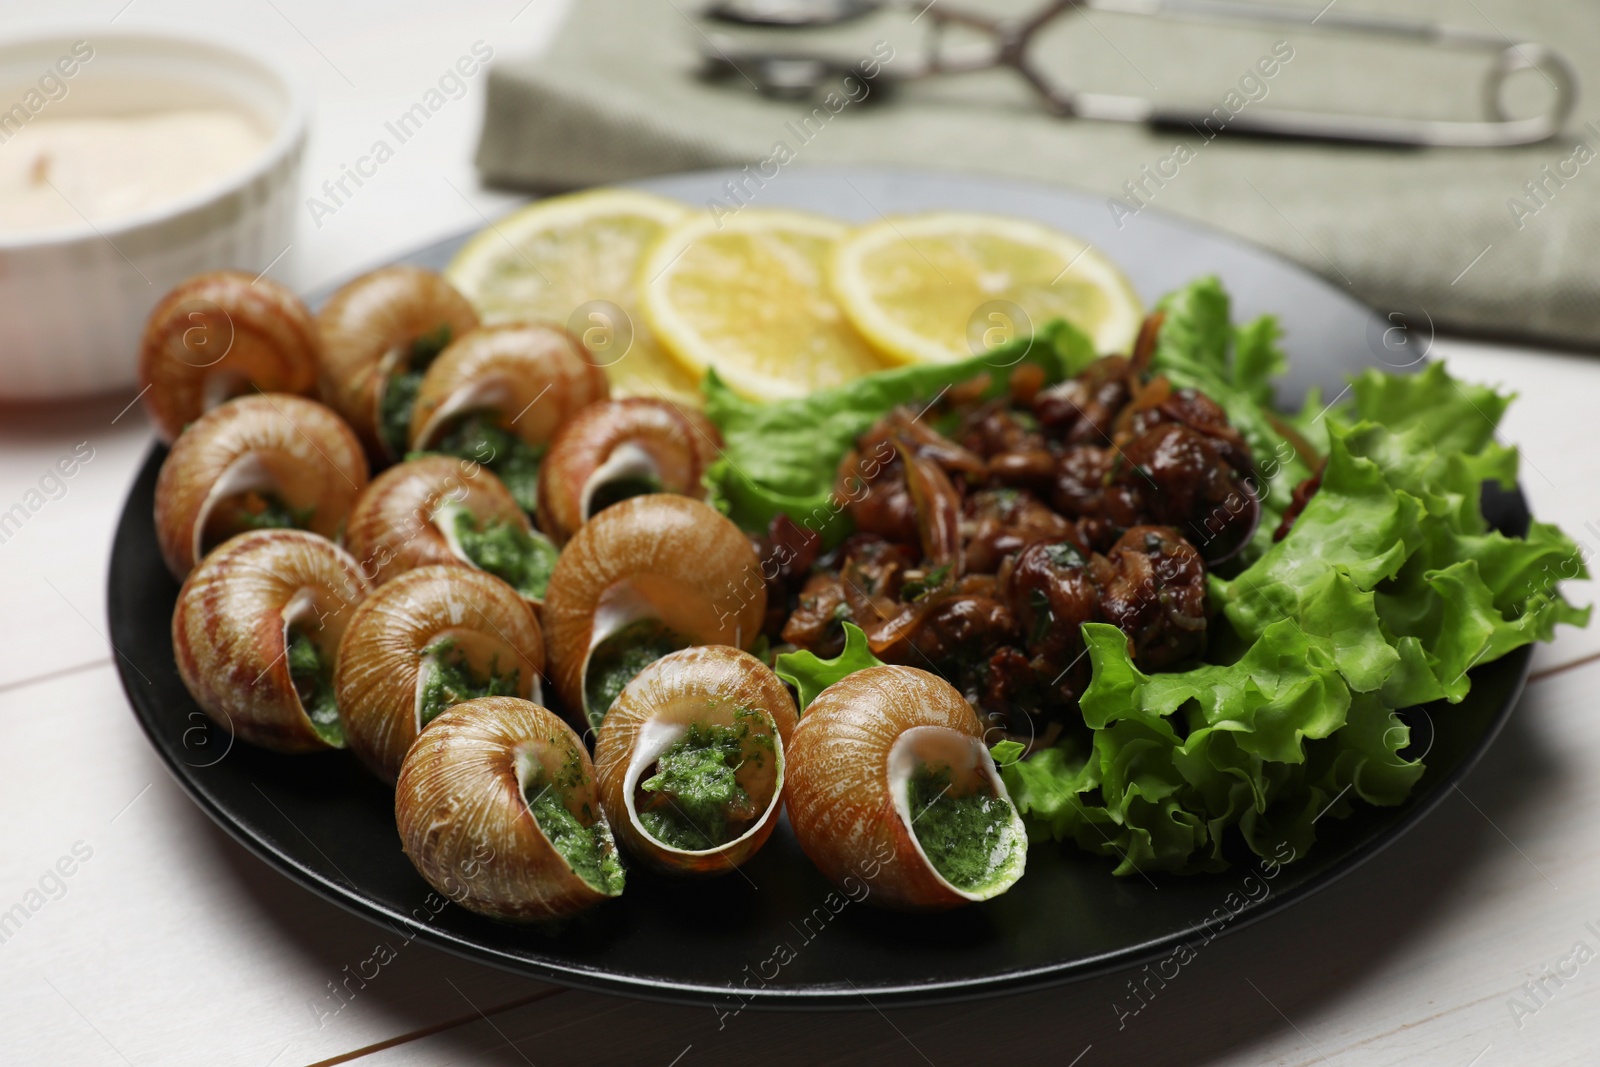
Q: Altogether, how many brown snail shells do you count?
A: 12